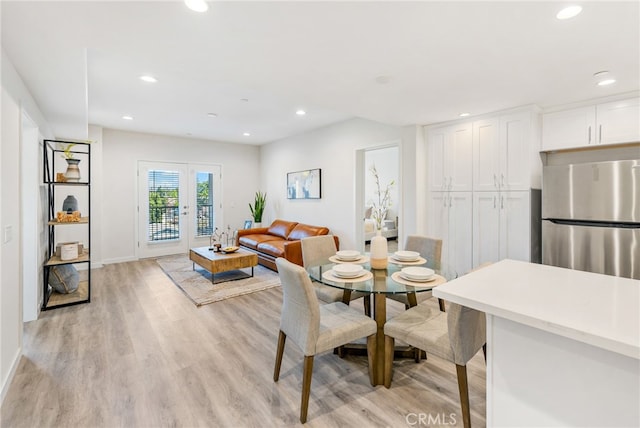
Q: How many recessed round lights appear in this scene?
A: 8